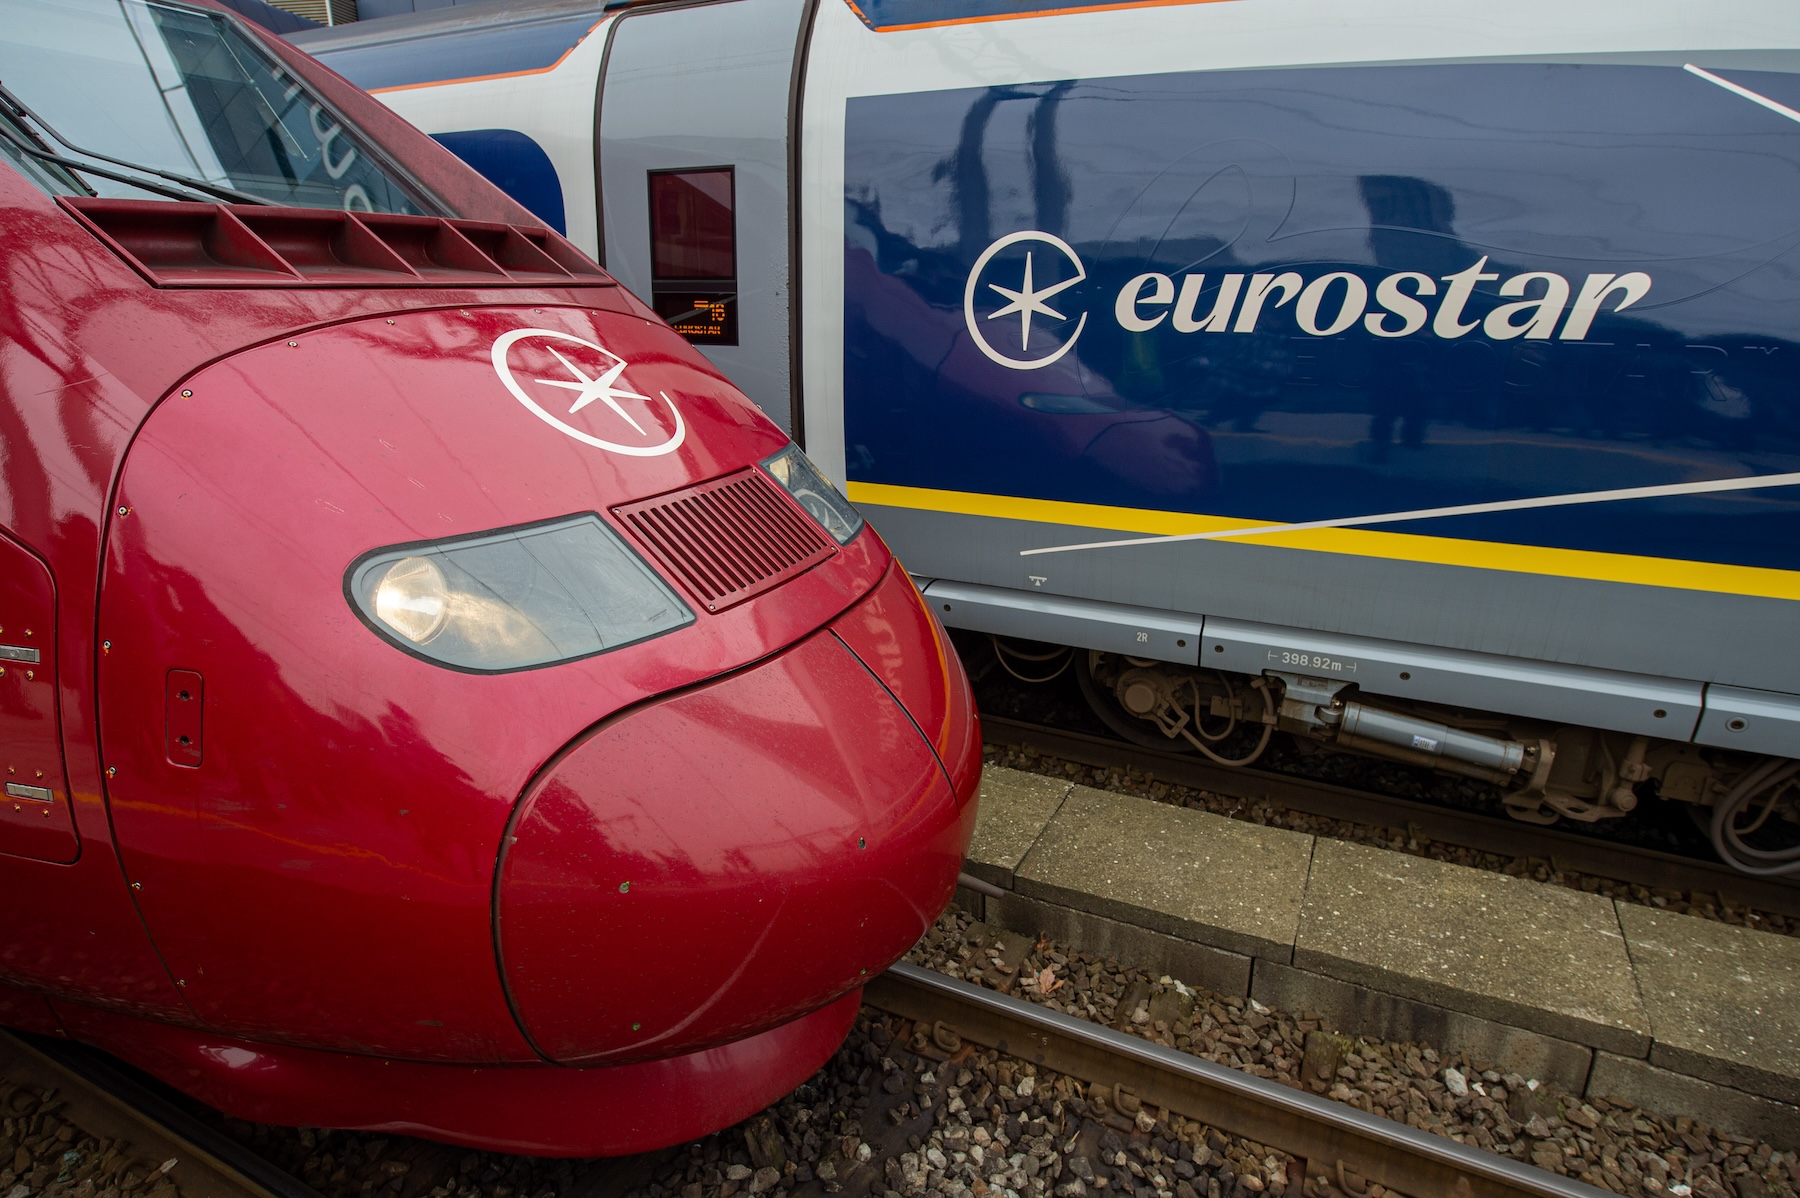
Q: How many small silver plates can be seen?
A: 2